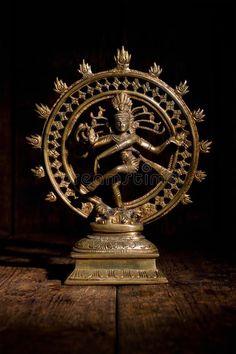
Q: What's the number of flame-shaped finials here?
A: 13